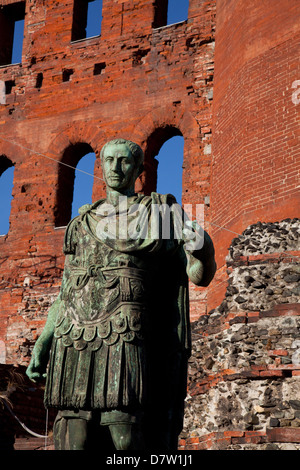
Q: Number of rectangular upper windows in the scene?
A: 3